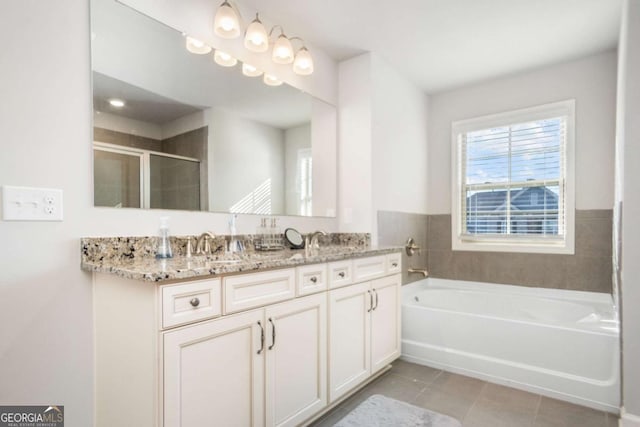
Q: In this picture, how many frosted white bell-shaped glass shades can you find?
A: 4